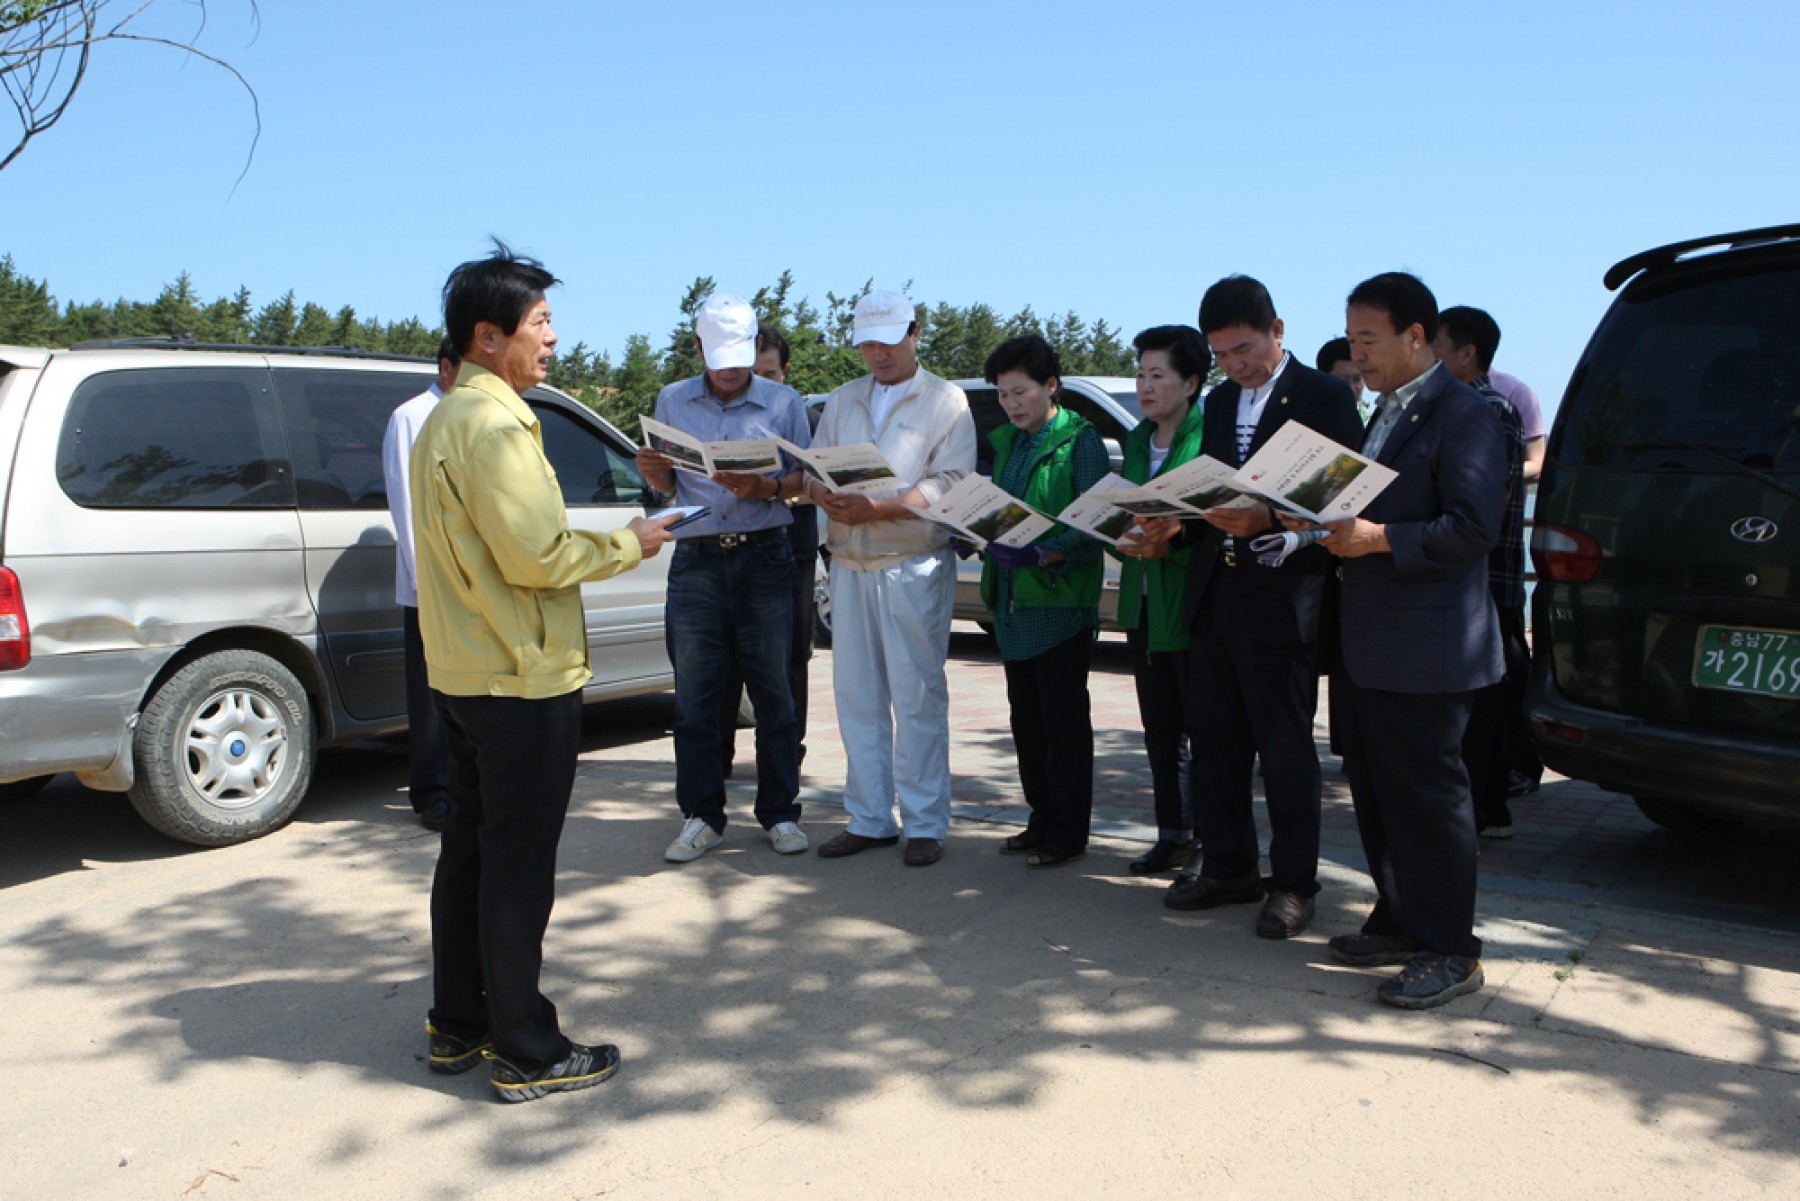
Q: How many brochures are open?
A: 6